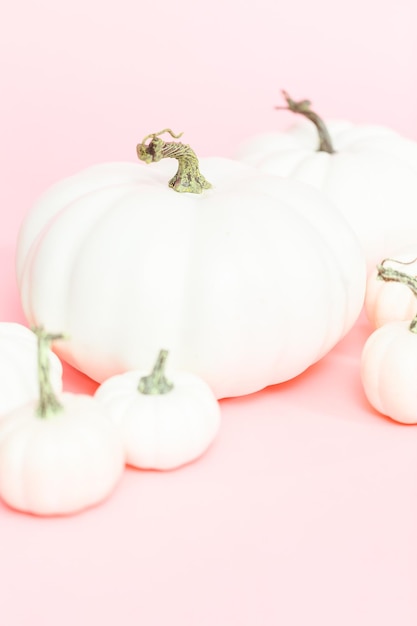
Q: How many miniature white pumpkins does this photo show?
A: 5